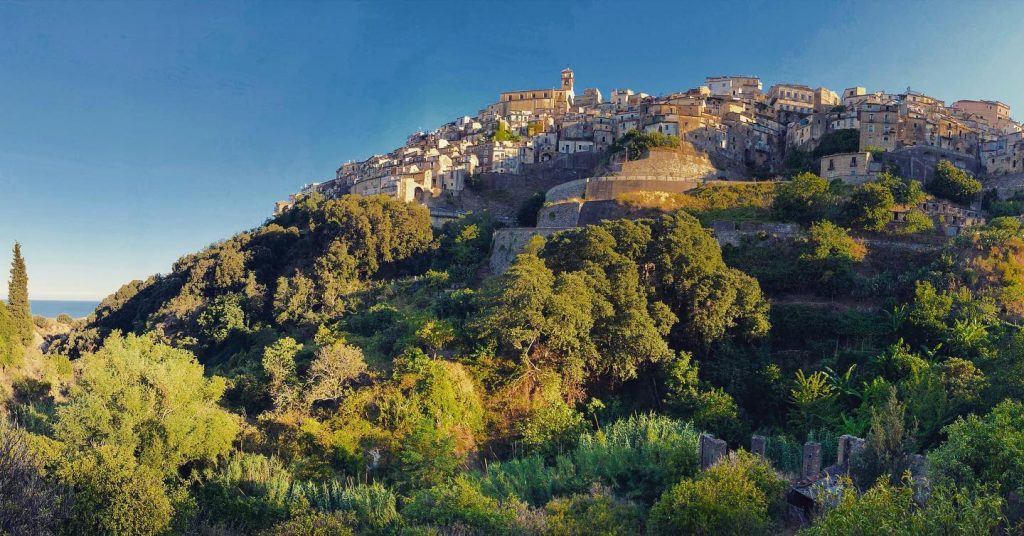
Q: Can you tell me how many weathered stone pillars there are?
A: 4